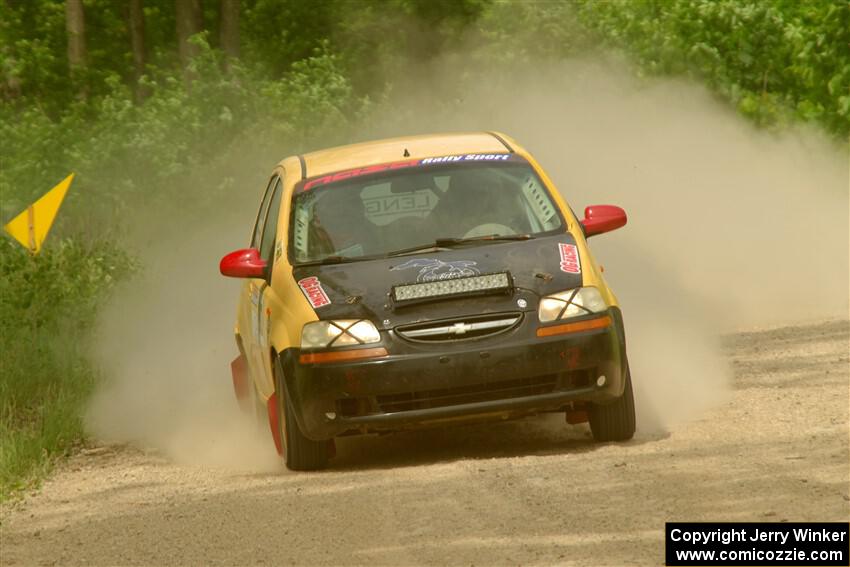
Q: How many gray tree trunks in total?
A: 4